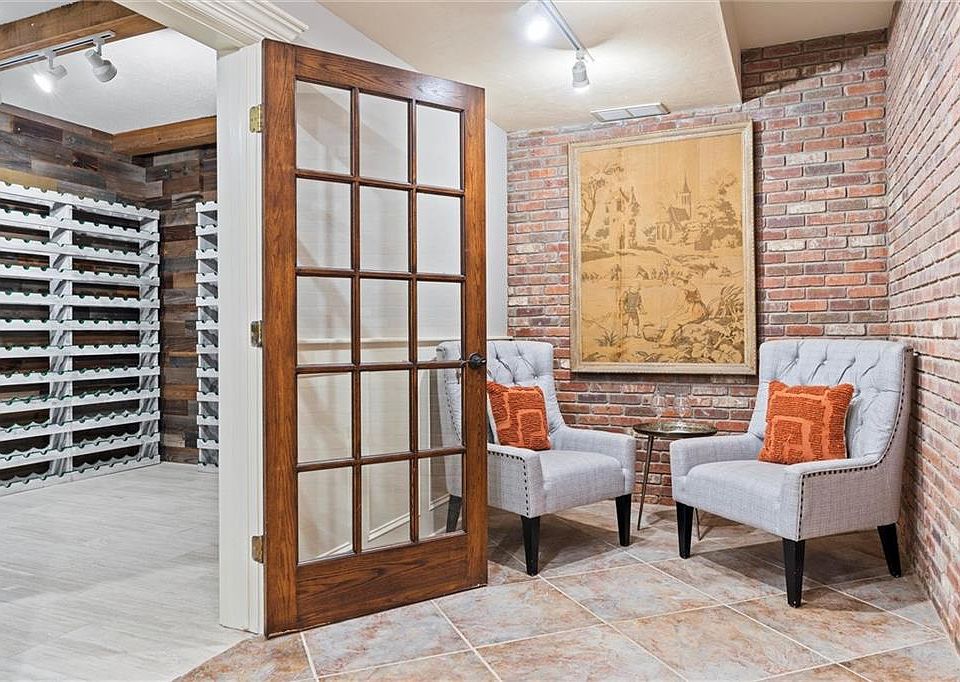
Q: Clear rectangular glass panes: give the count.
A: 15